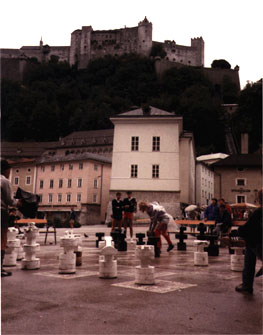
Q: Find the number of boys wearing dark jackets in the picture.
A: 2